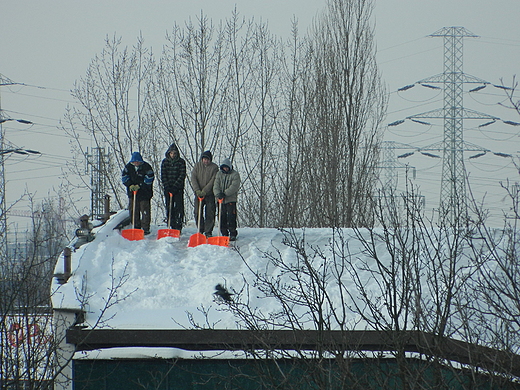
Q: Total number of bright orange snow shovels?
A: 4